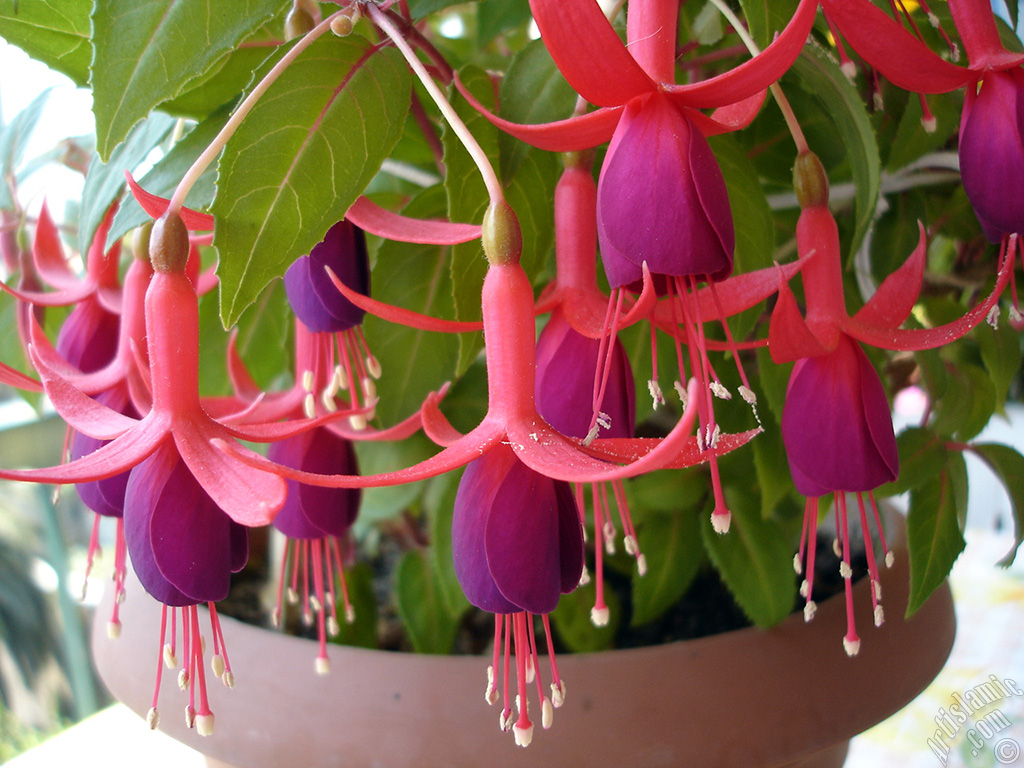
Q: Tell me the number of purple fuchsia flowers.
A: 10